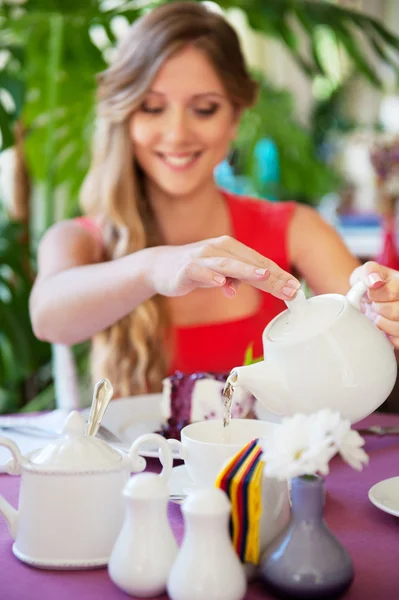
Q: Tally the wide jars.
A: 1